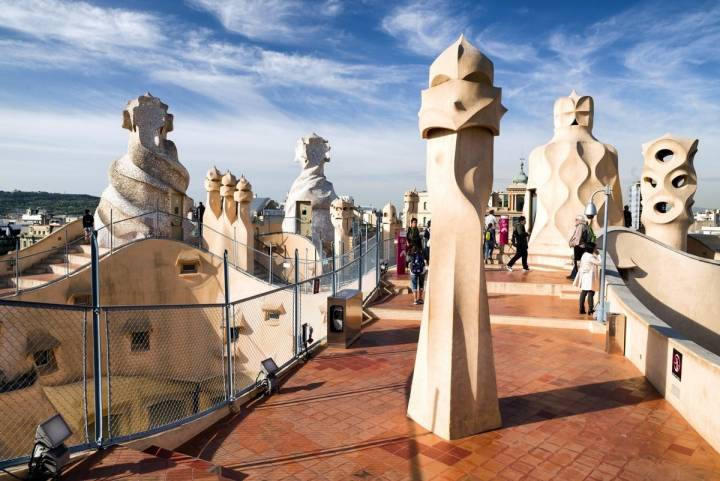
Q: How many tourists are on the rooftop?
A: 11